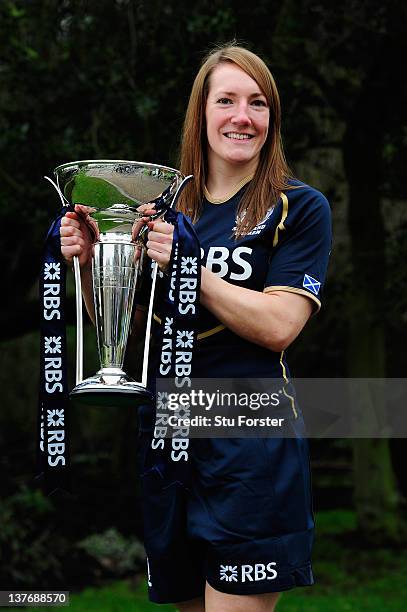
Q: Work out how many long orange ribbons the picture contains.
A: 0